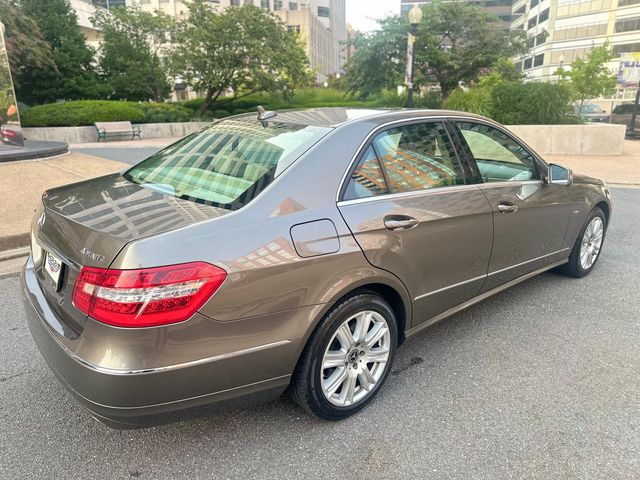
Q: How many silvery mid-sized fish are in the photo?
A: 0